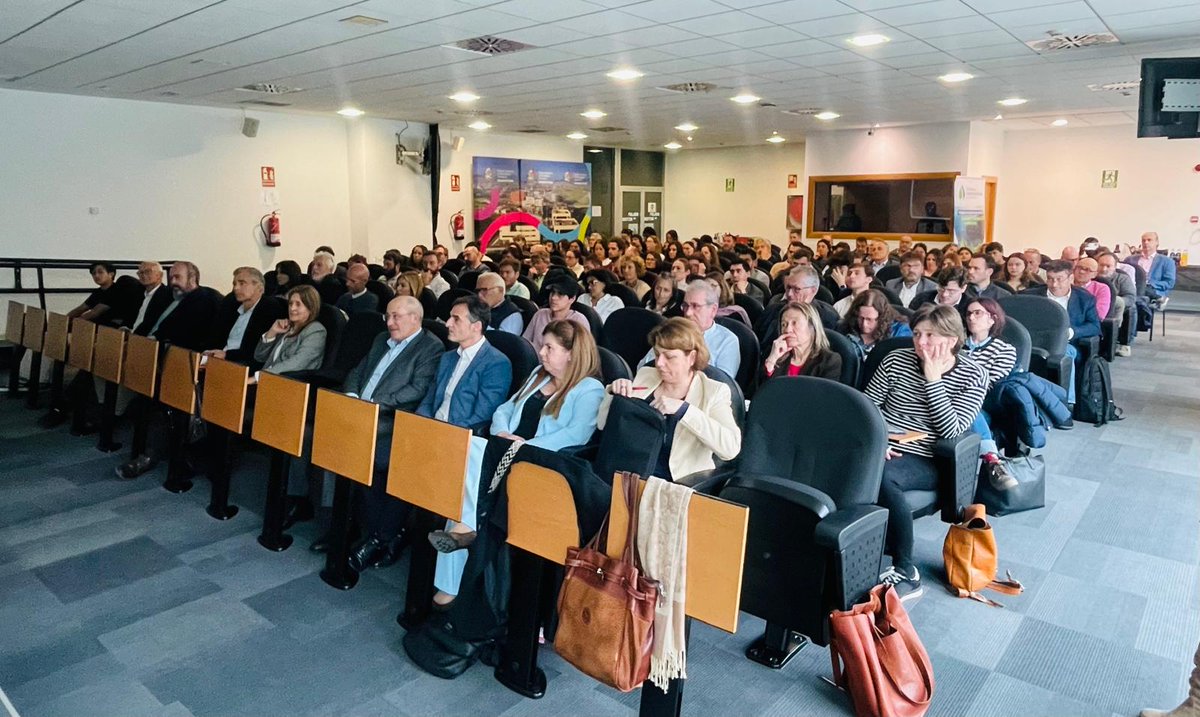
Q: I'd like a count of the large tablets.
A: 13